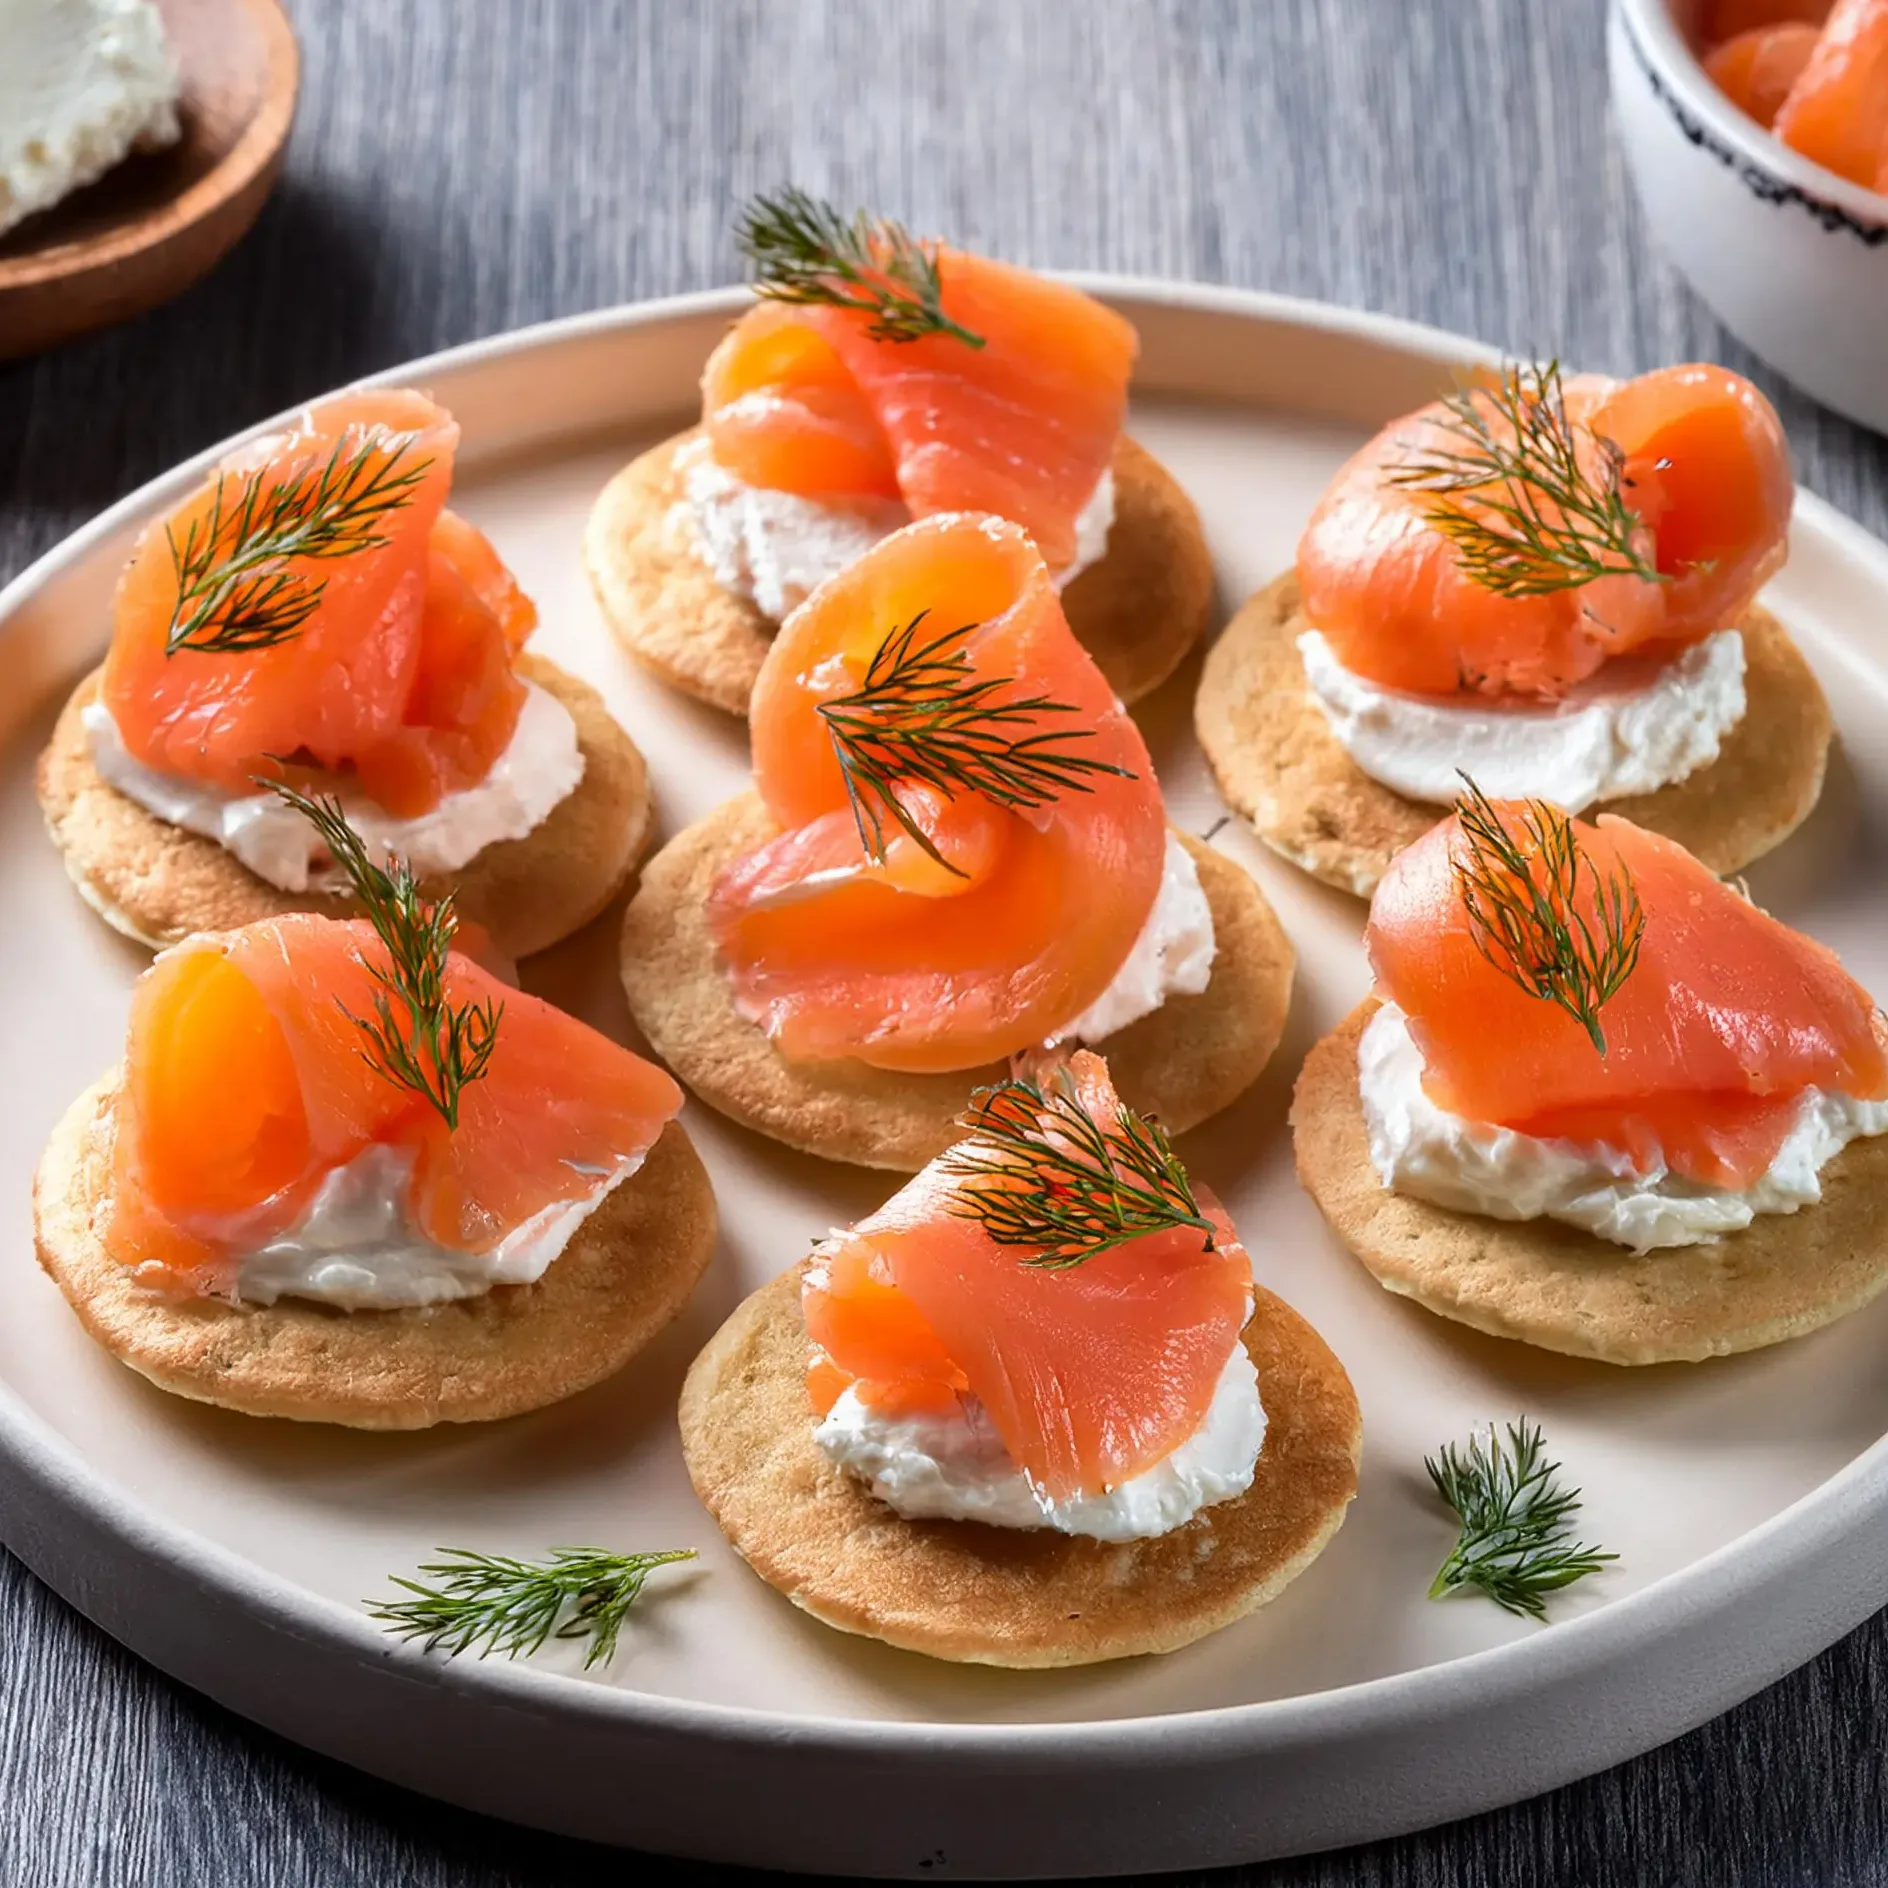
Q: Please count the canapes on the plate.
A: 7